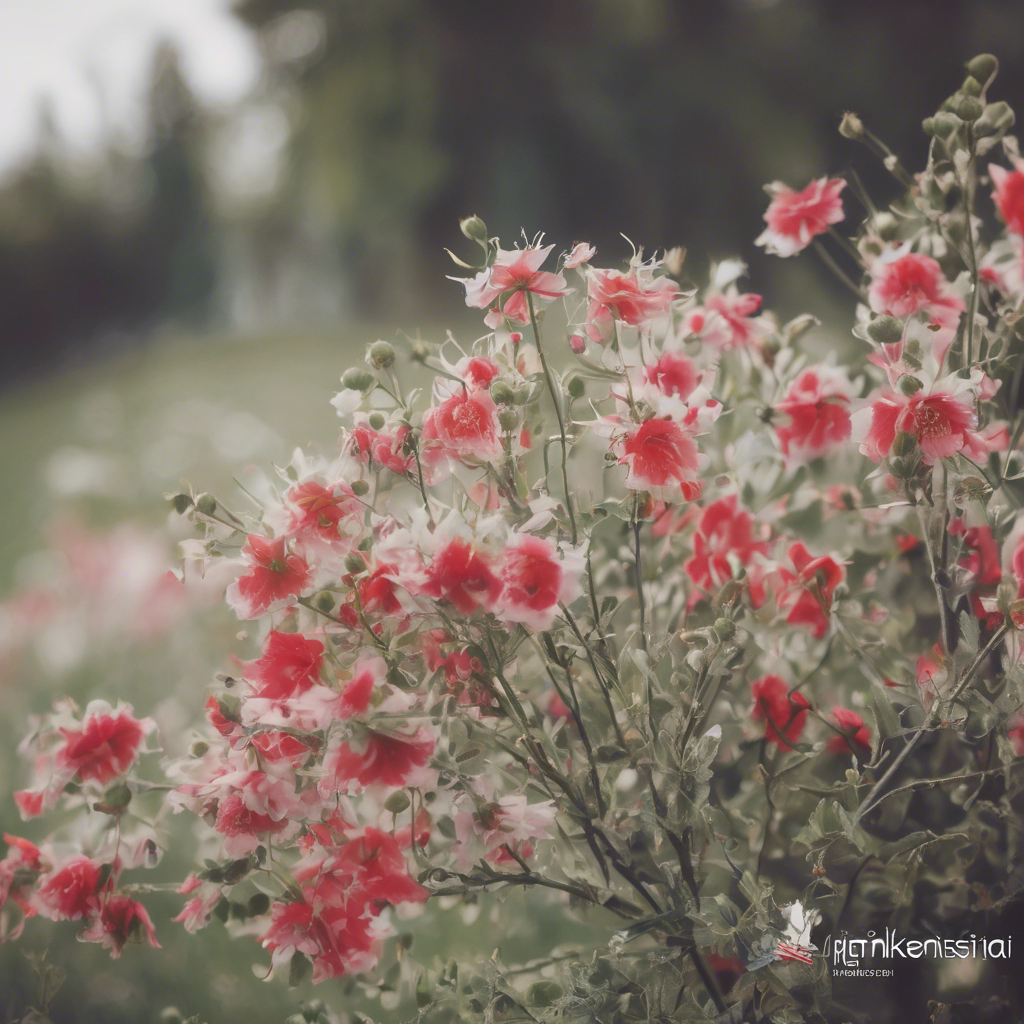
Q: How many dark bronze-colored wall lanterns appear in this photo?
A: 0